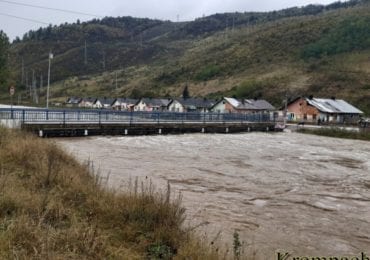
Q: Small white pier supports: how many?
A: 8